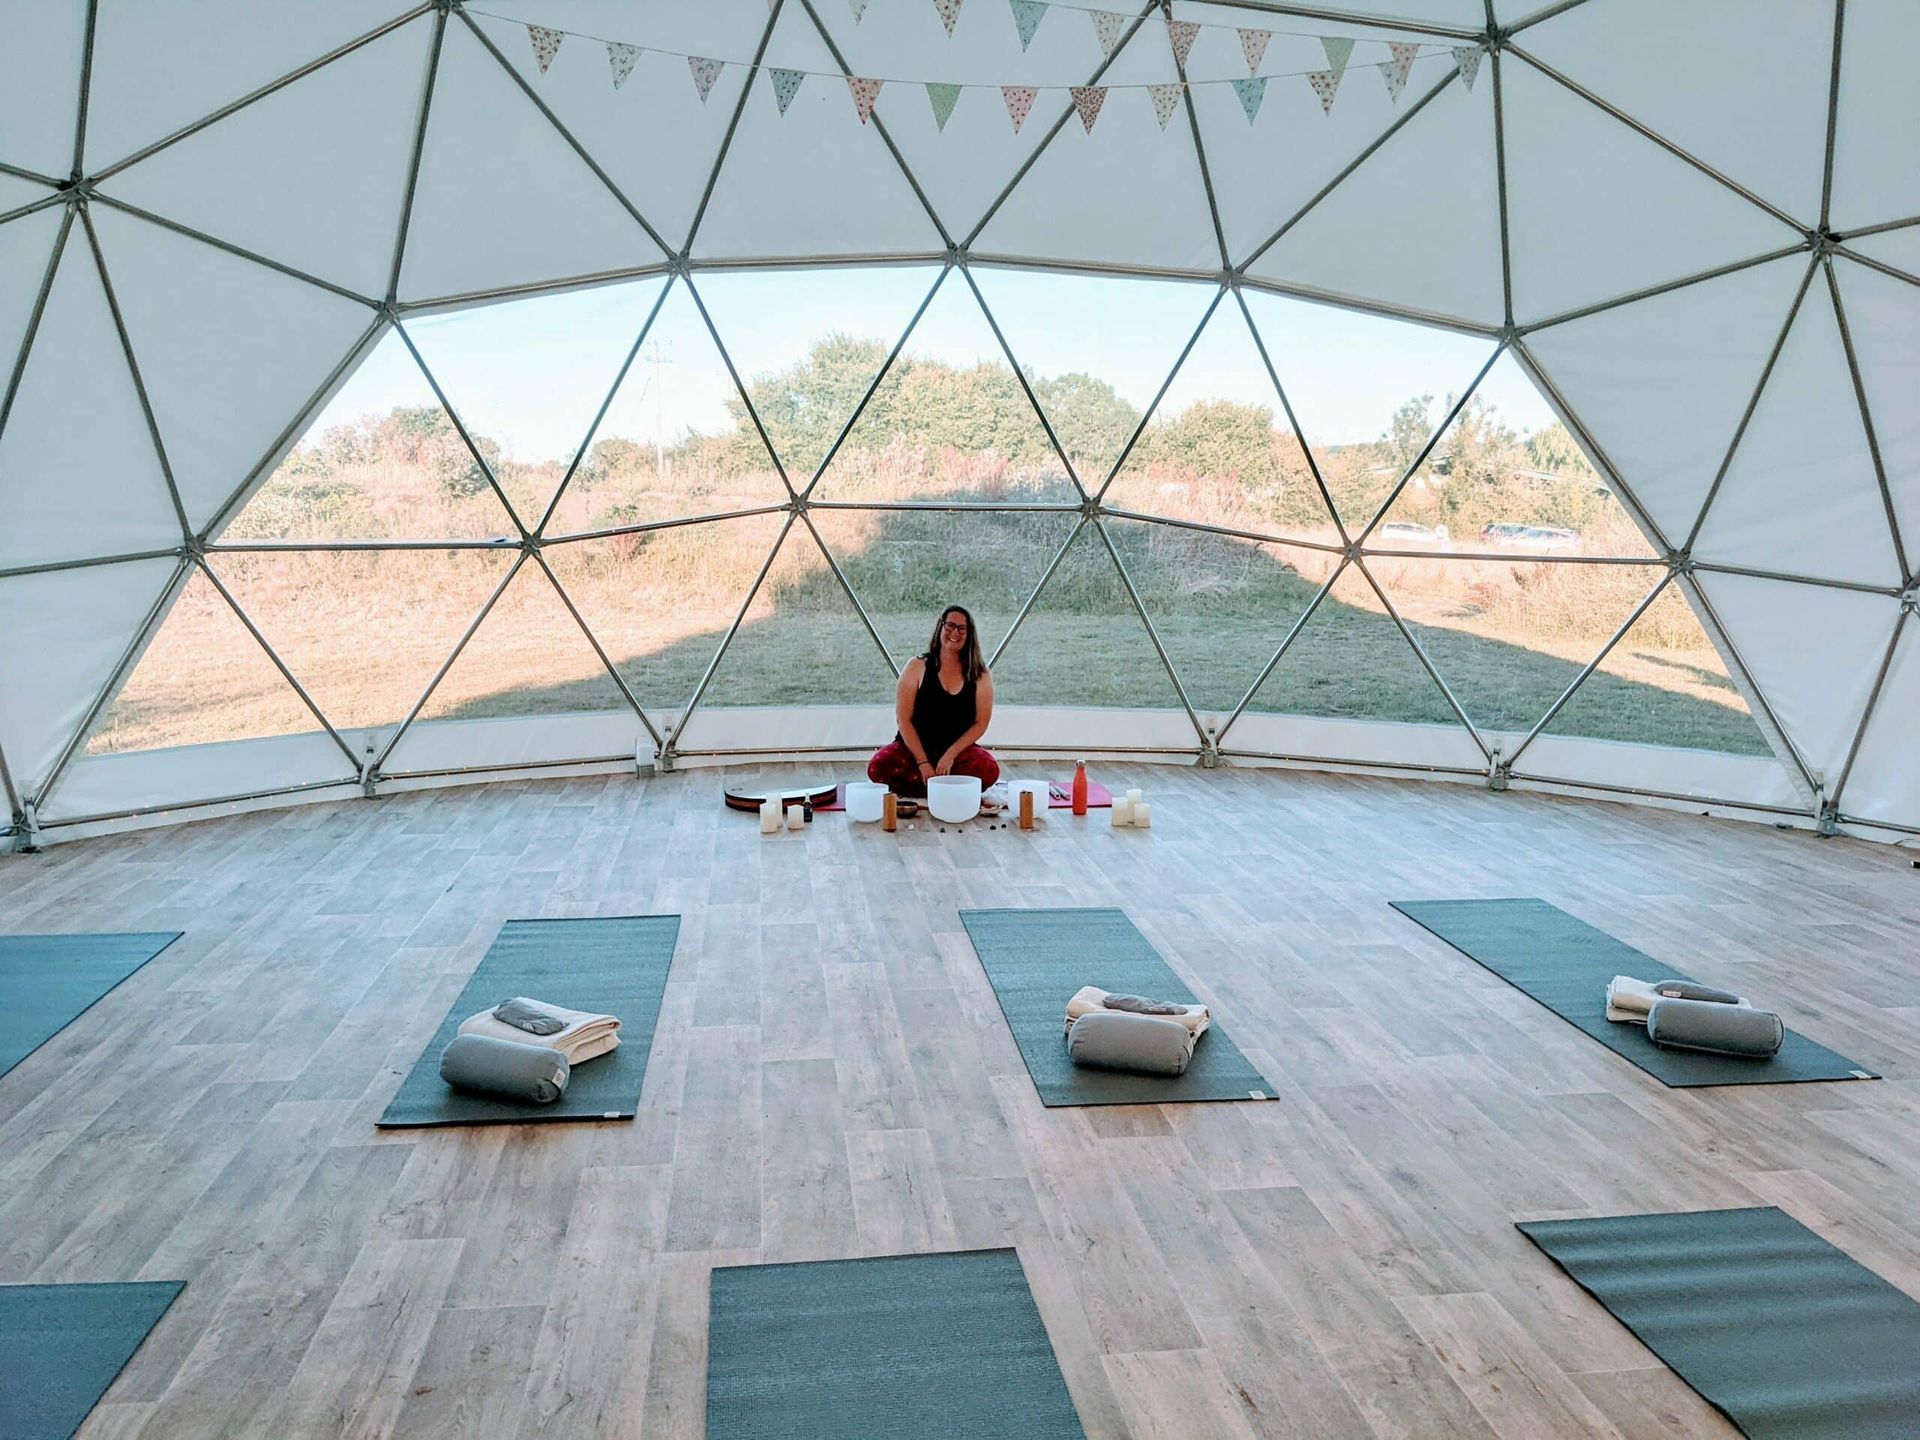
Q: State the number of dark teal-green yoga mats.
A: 7